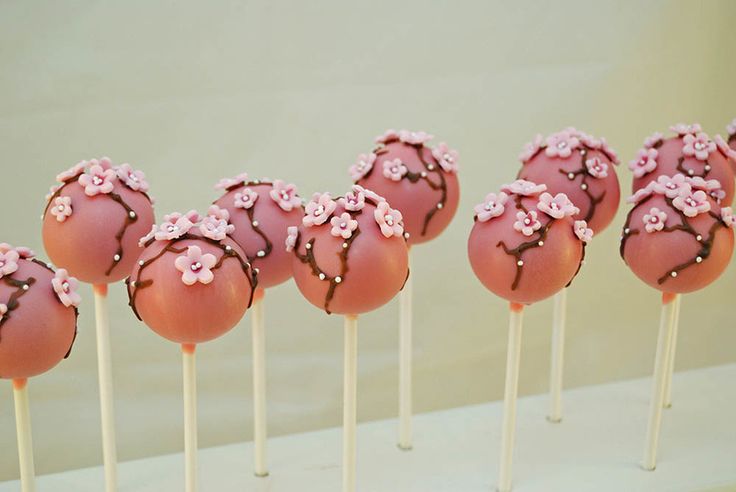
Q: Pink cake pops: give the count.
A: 11